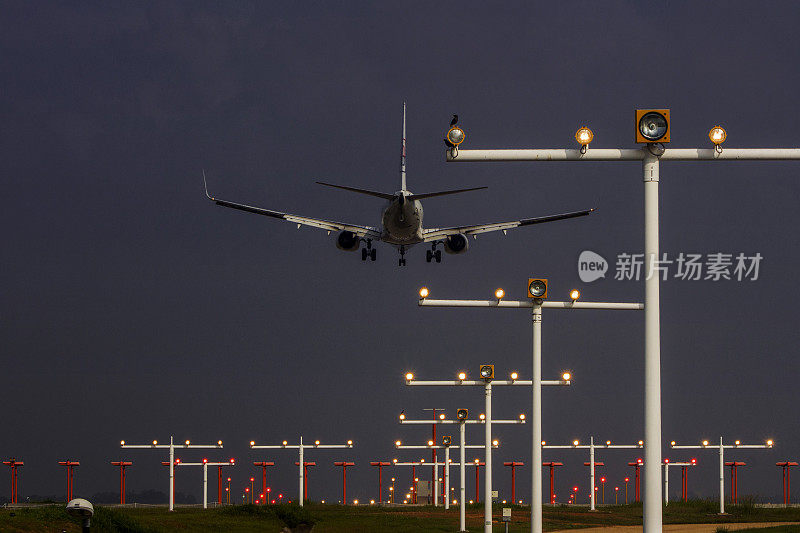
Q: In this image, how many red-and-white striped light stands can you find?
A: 0